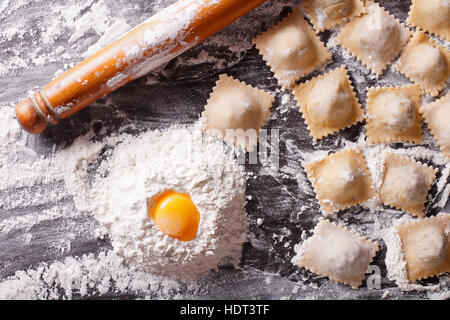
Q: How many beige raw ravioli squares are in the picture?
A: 13